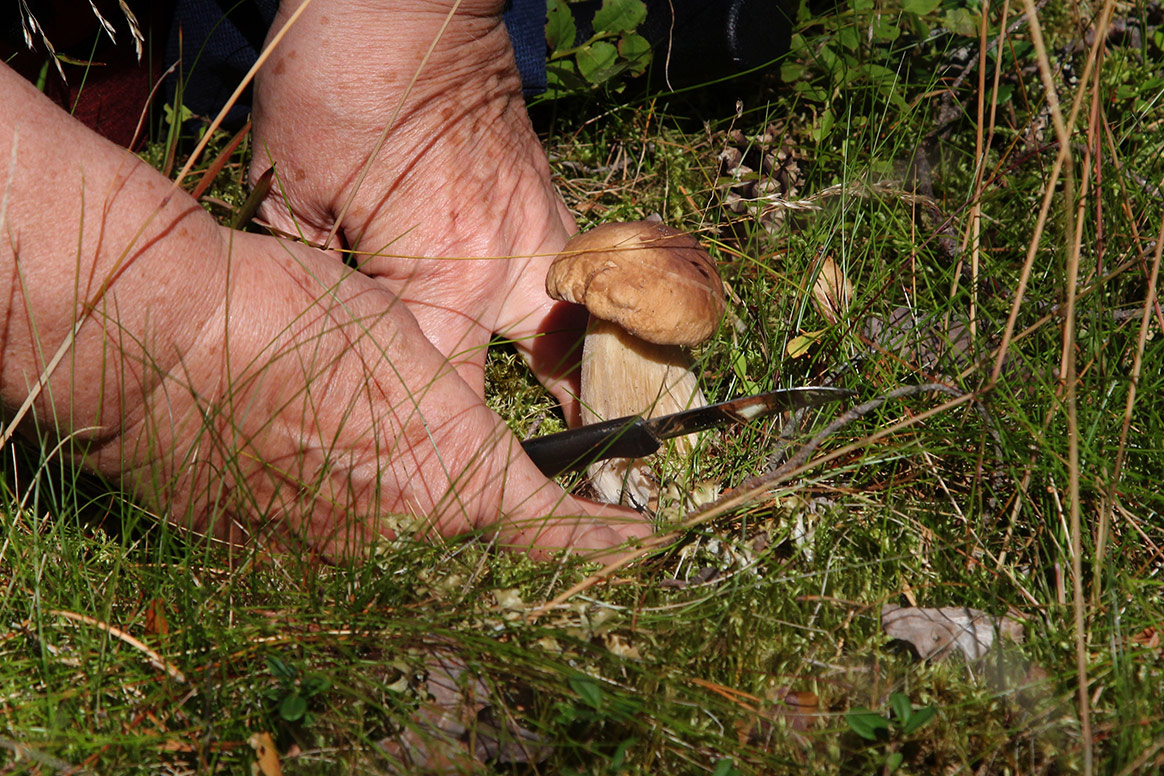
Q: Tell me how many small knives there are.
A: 1